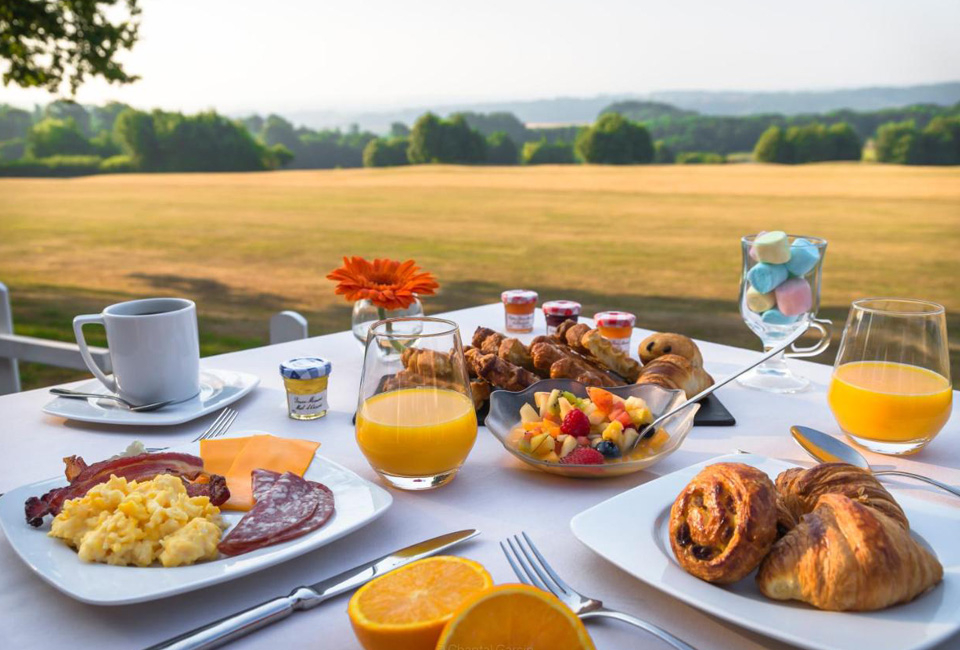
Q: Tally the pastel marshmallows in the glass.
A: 7